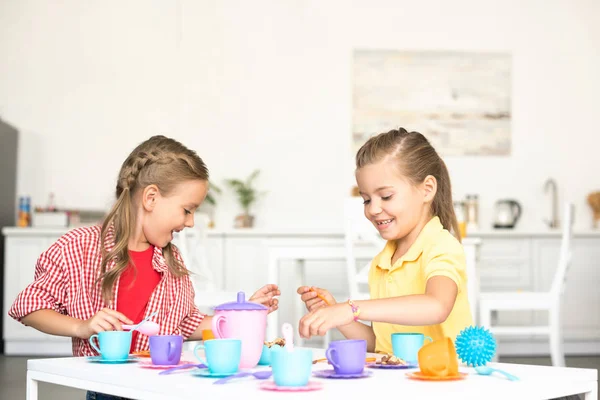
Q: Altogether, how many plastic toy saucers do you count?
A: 8